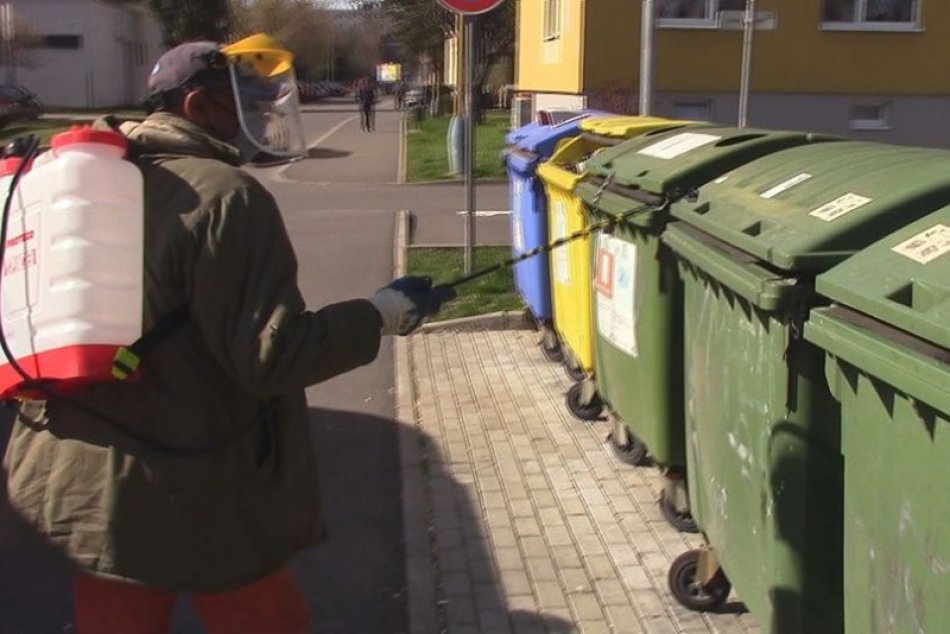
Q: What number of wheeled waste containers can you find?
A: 5